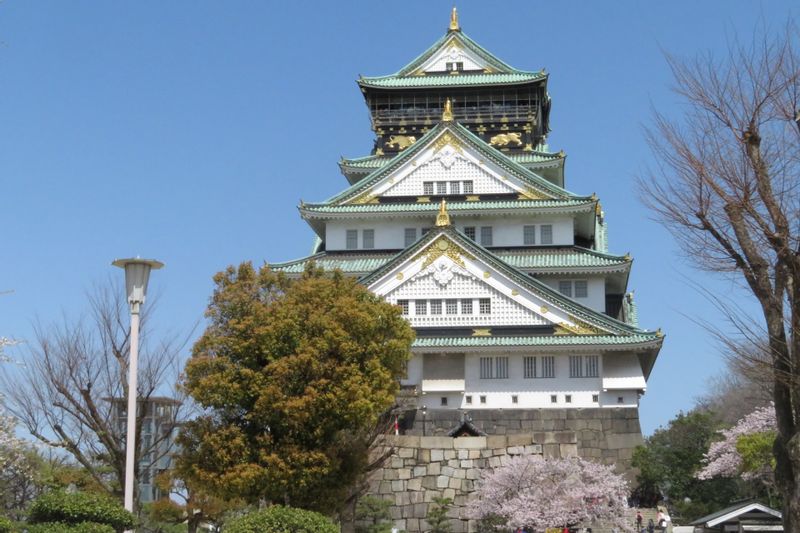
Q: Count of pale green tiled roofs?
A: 5